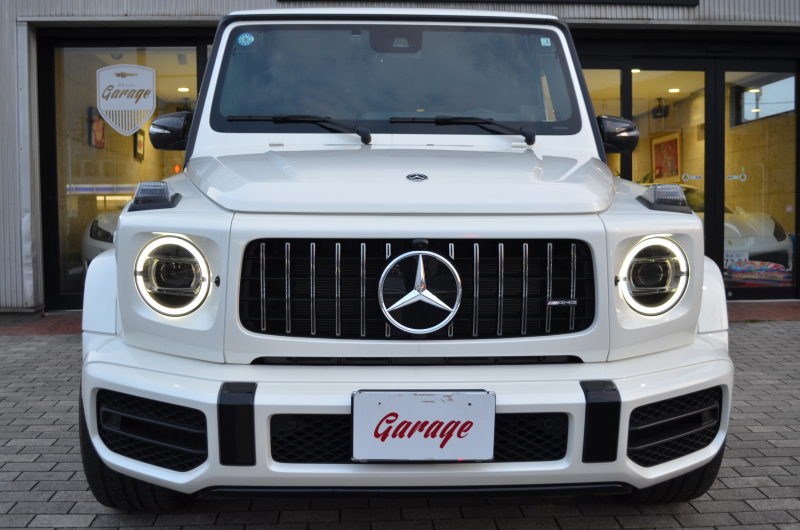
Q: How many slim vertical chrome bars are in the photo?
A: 12